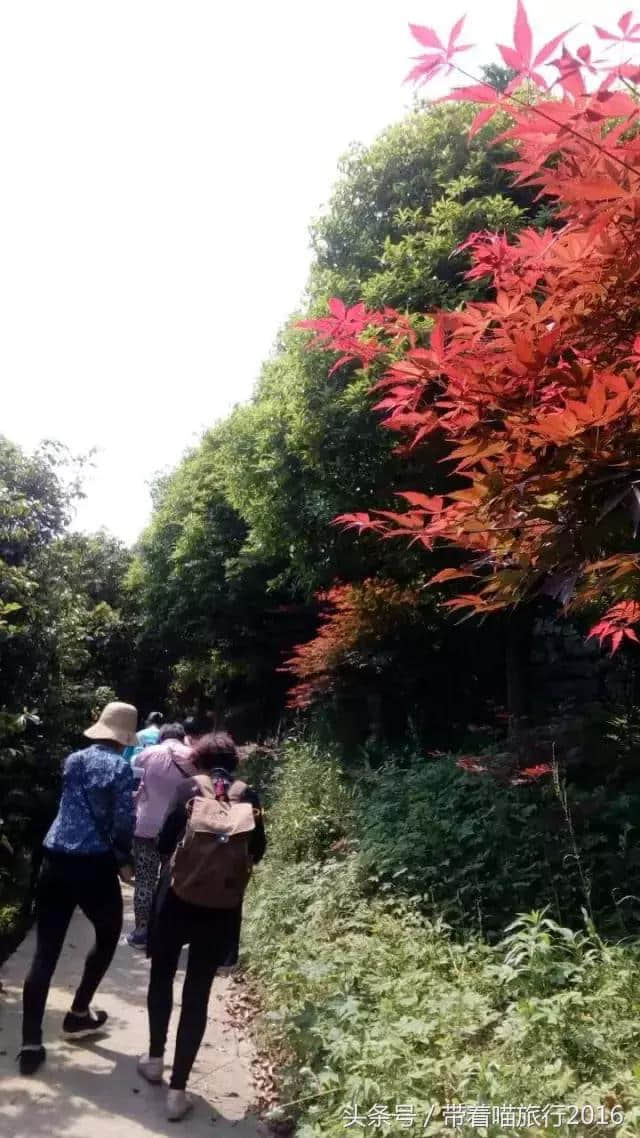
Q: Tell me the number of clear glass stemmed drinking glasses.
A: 0